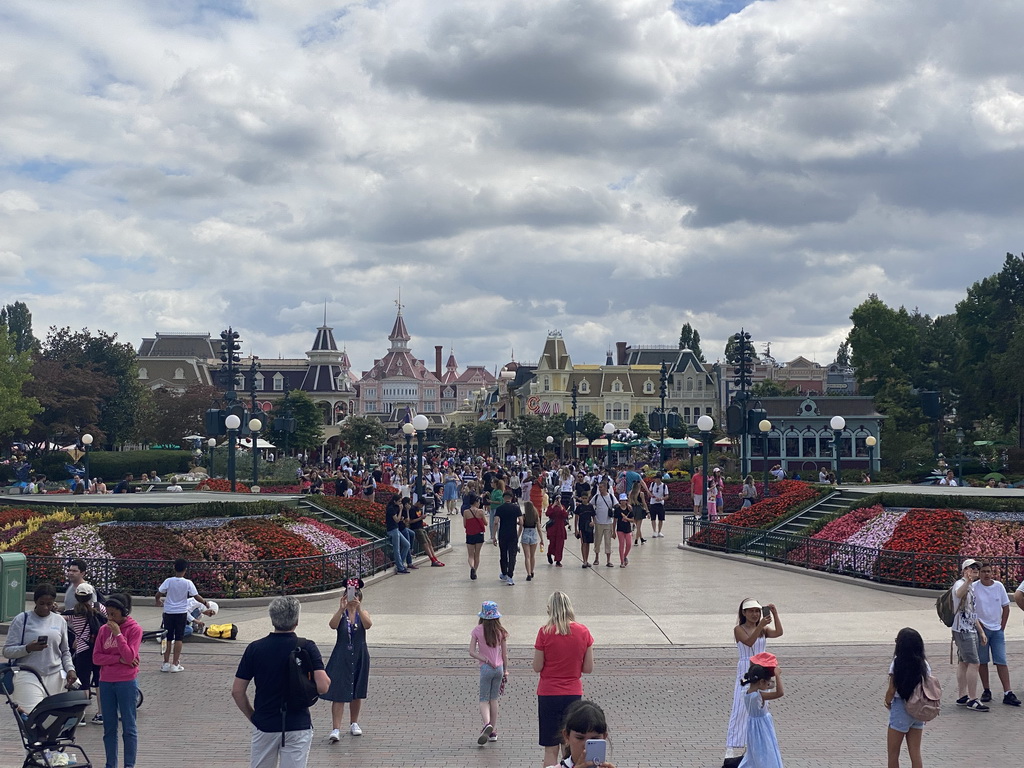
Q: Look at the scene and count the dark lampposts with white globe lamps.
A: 13